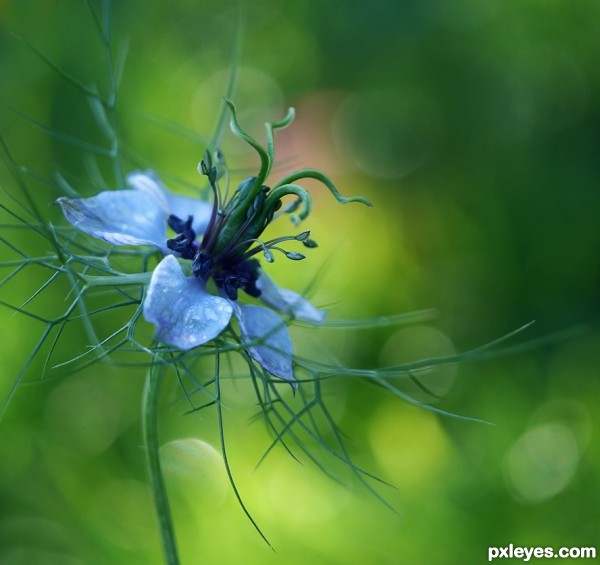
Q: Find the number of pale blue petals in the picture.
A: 5